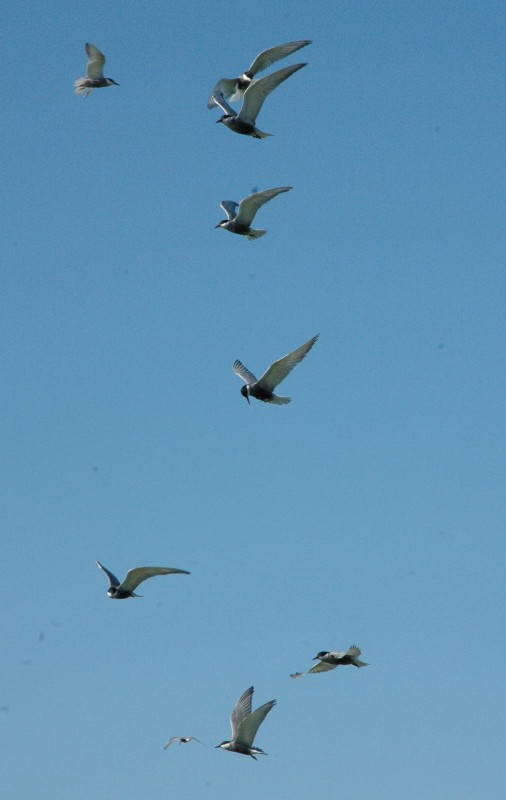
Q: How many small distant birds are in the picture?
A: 1